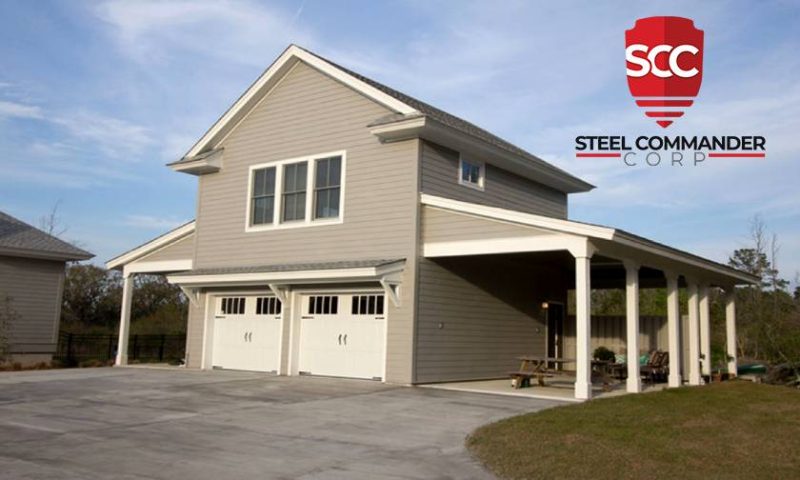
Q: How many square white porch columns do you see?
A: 7